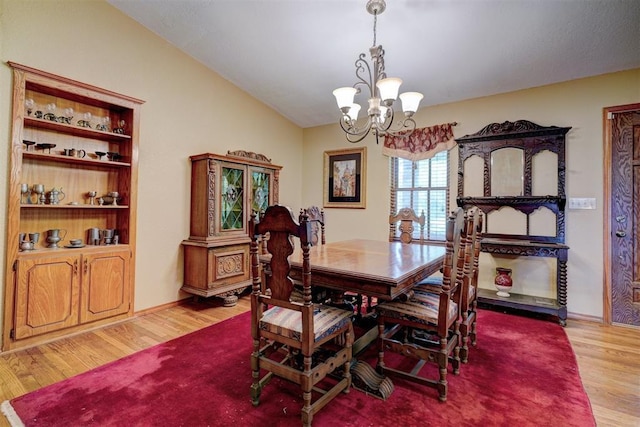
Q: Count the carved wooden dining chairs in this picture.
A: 6